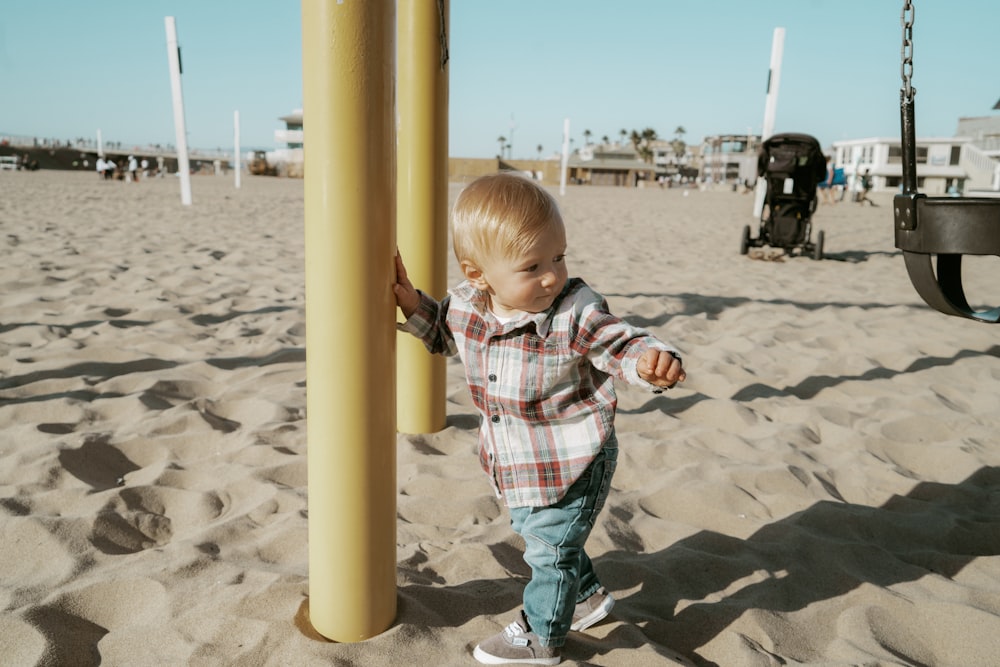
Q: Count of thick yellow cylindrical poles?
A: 2